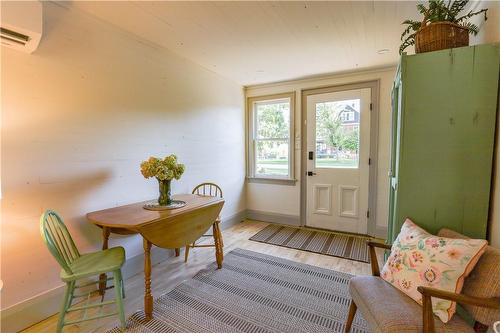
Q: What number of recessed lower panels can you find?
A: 2